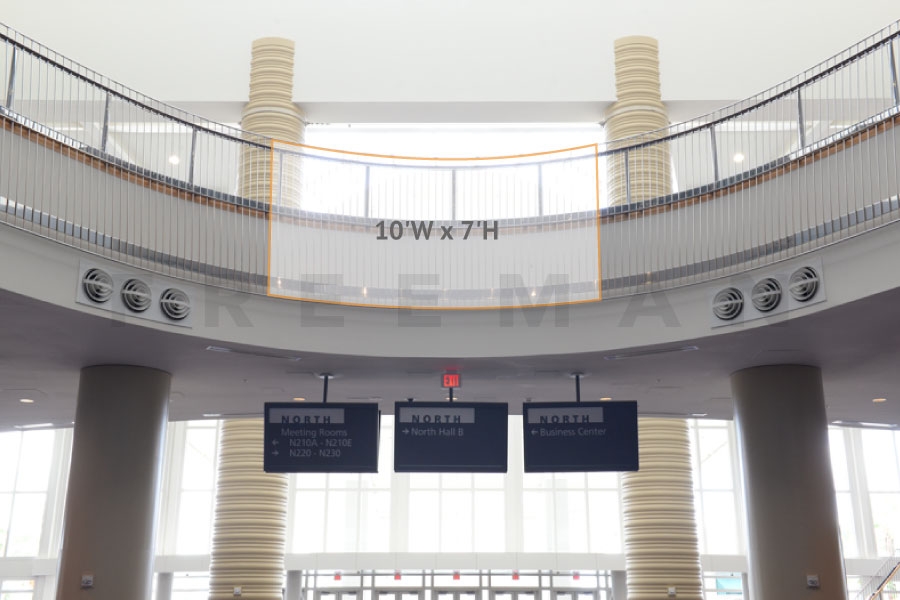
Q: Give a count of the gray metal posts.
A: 11